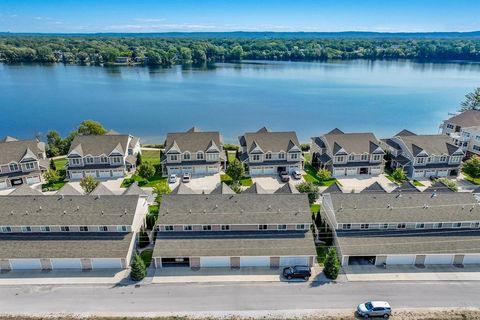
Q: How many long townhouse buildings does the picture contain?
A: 3